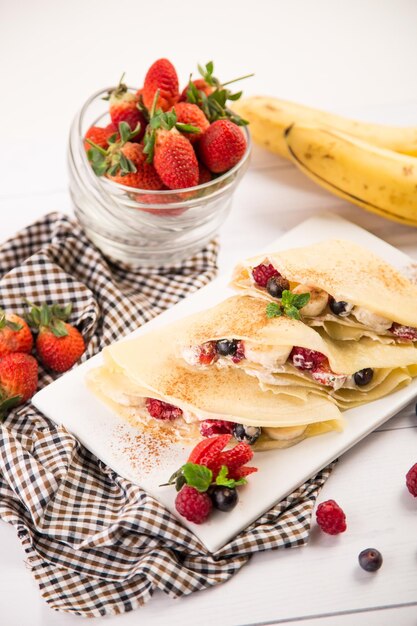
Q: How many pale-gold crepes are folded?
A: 3